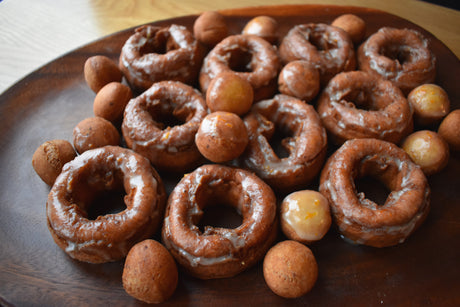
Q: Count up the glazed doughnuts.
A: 10